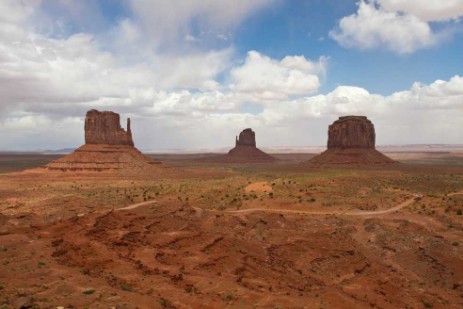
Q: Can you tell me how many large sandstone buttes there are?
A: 3